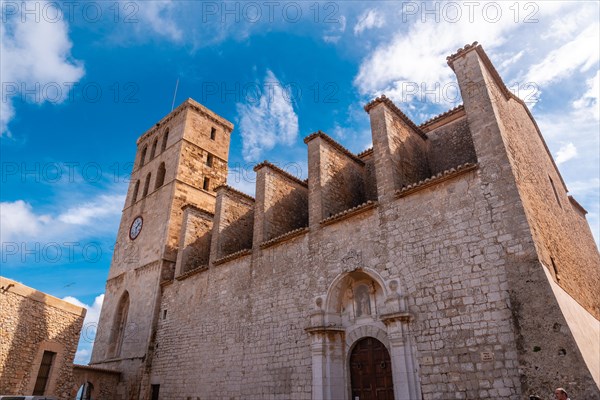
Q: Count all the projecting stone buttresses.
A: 6